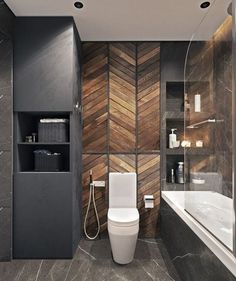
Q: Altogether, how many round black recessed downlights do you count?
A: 2